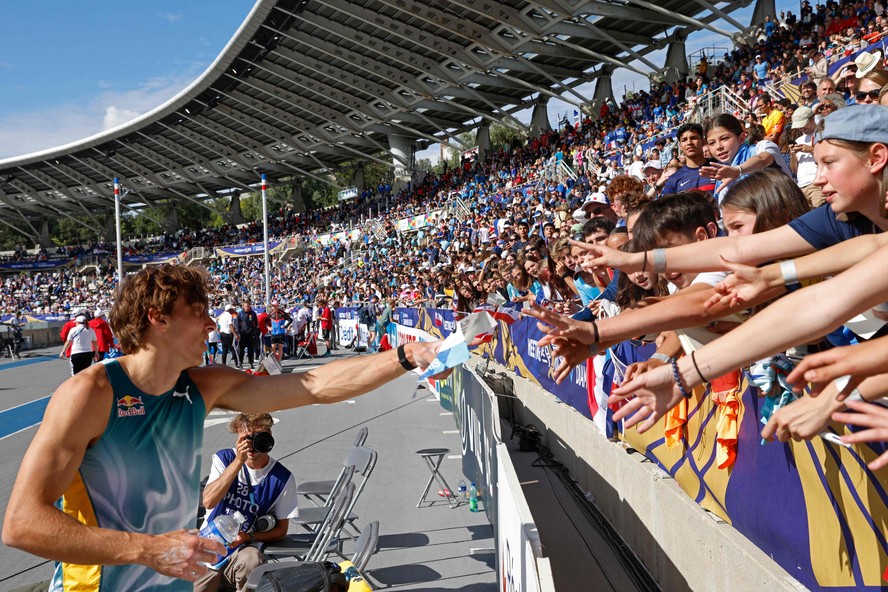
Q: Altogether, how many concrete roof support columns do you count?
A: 12